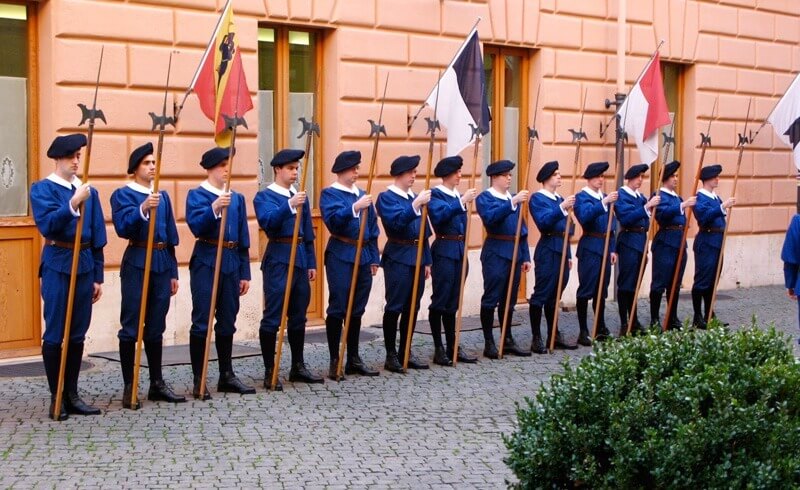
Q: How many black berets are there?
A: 13